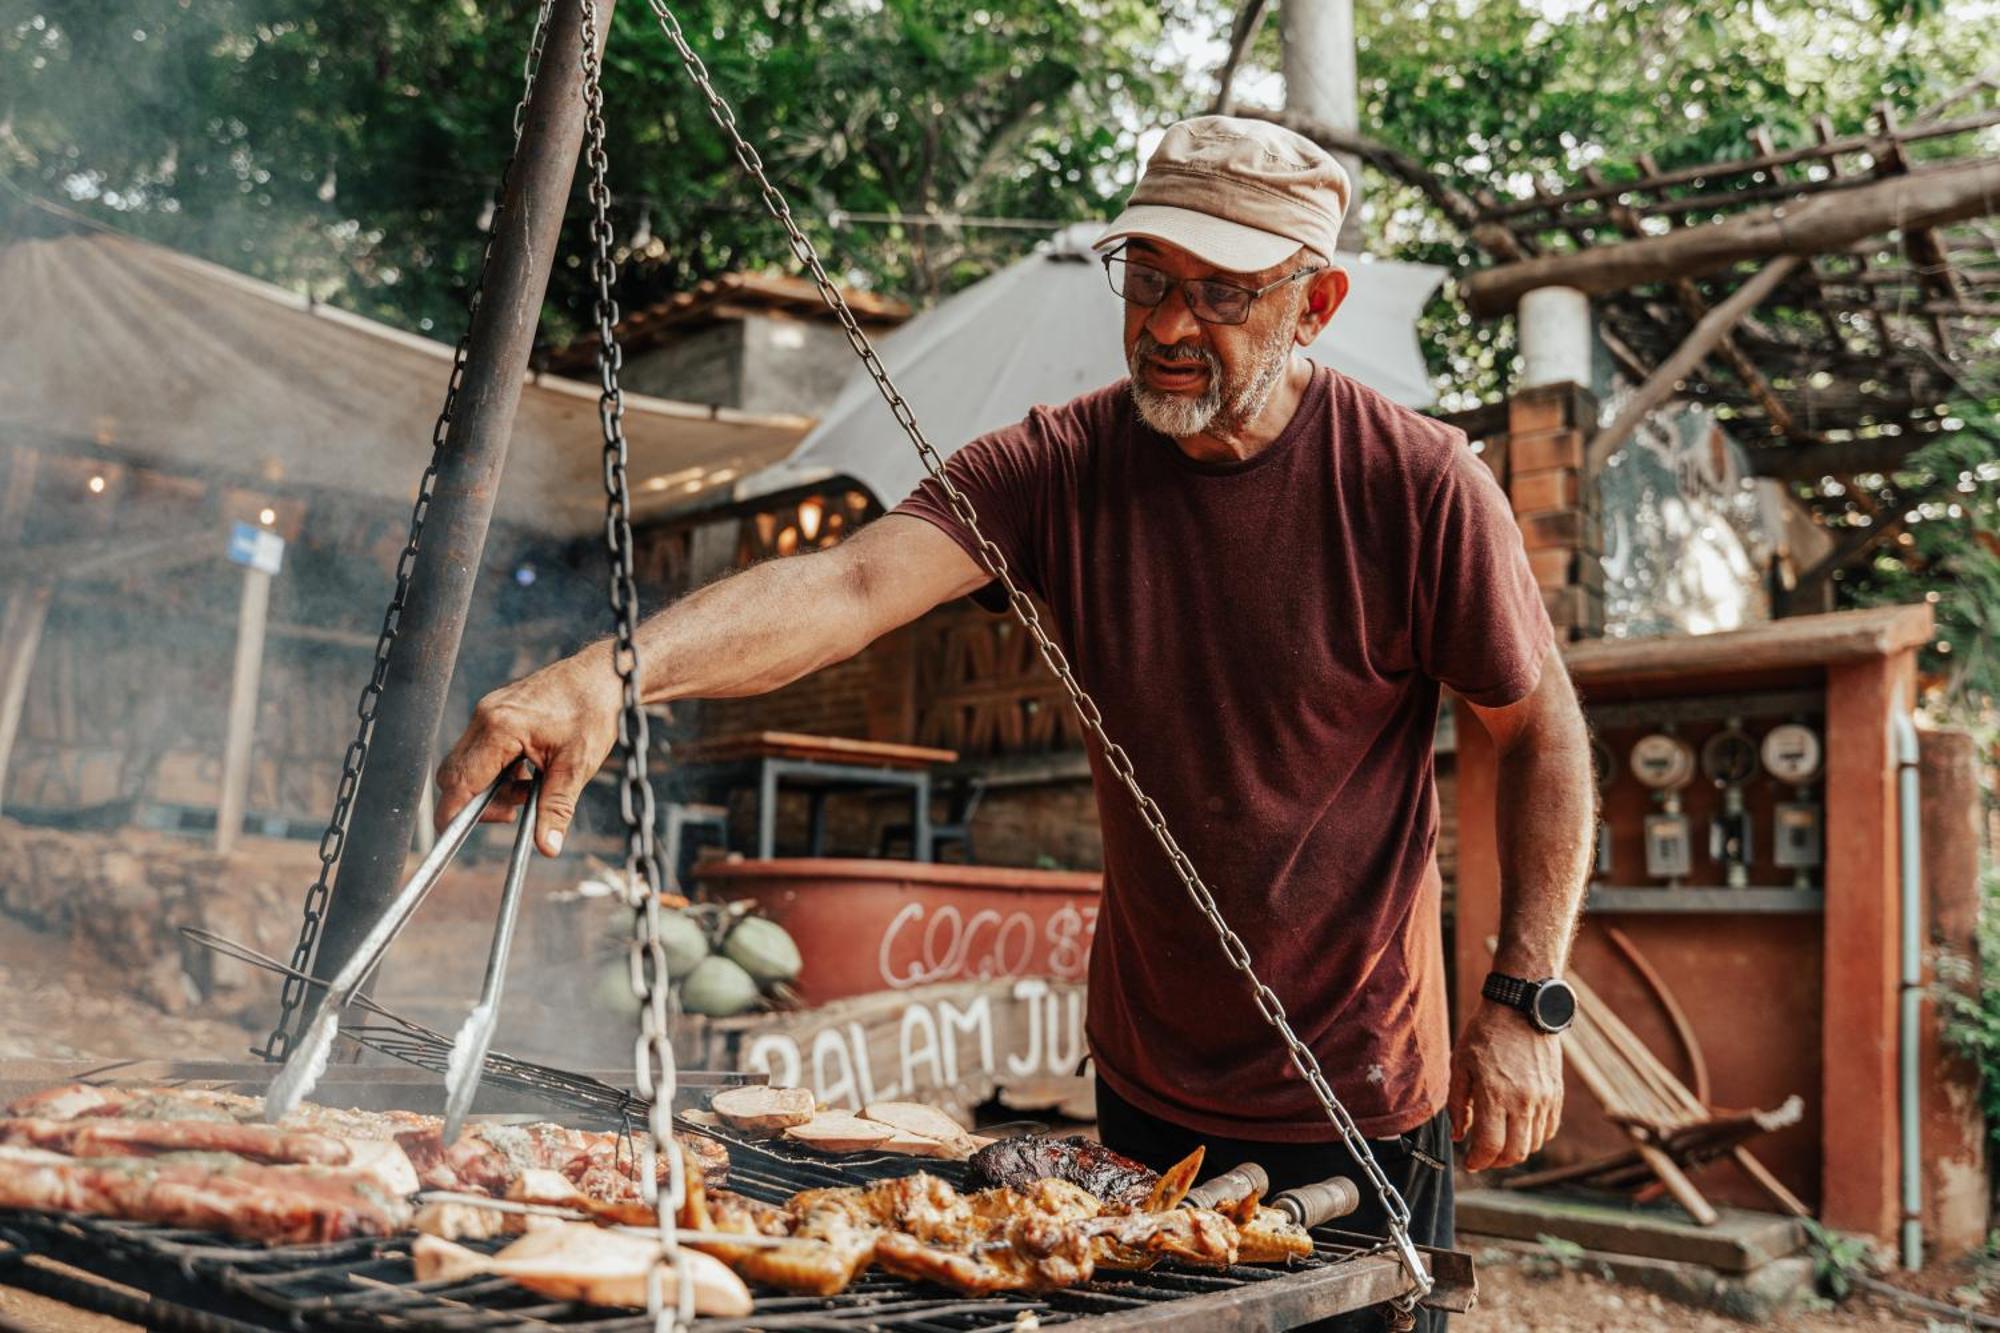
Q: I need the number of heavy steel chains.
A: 3